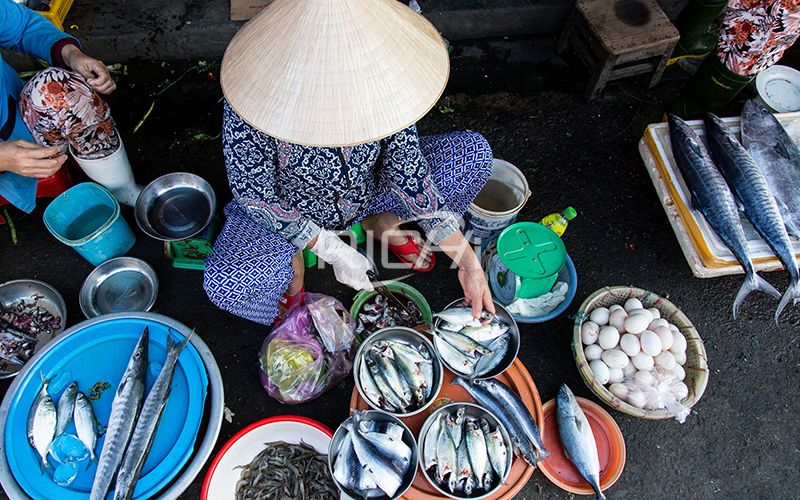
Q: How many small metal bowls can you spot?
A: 7